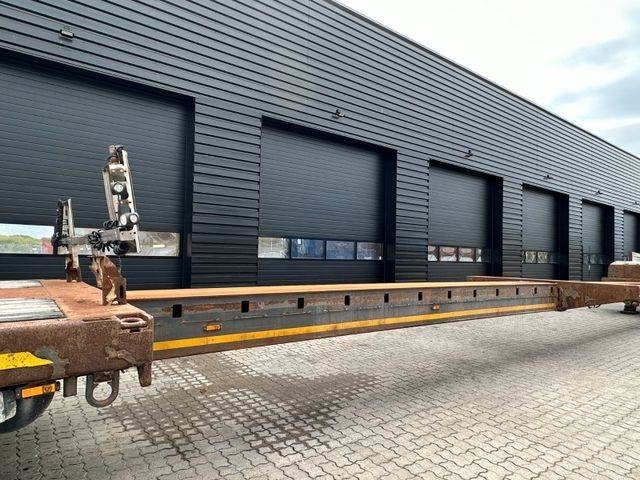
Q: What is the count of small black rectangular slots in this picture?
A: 12